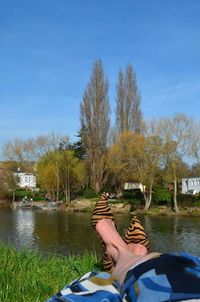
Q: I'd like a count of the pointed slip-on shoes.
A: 2